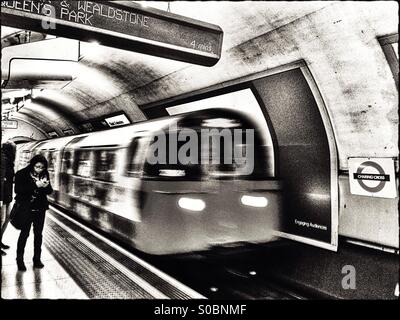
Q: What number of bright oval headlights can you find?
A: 2